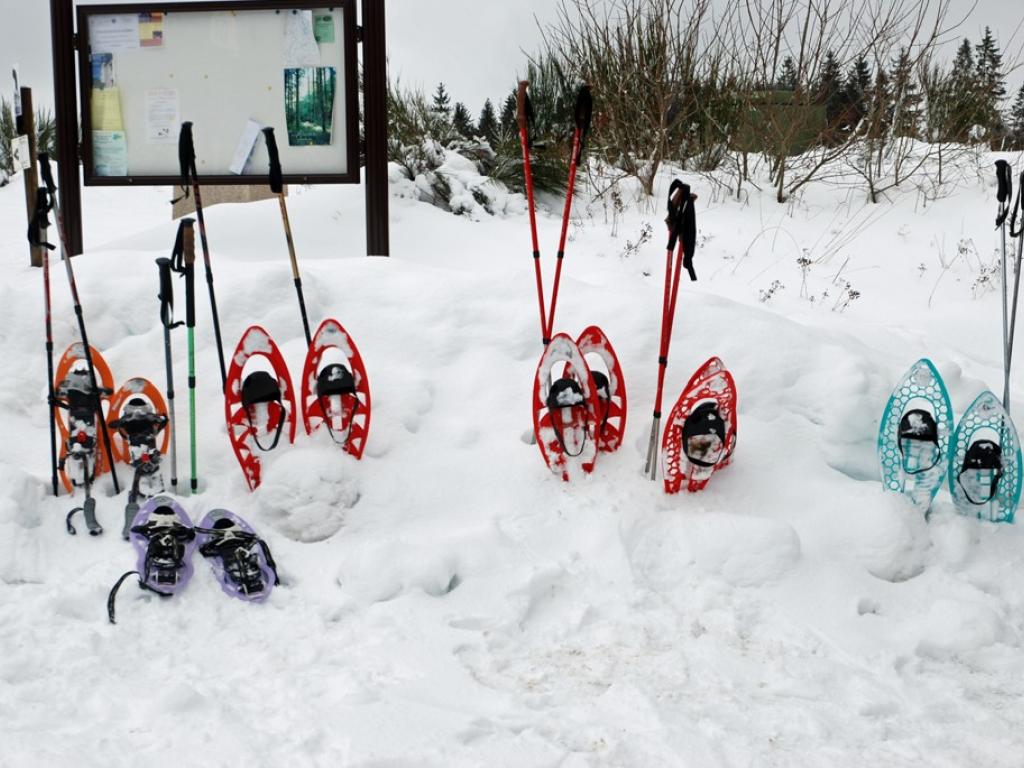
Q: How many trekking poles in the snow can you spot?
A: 12